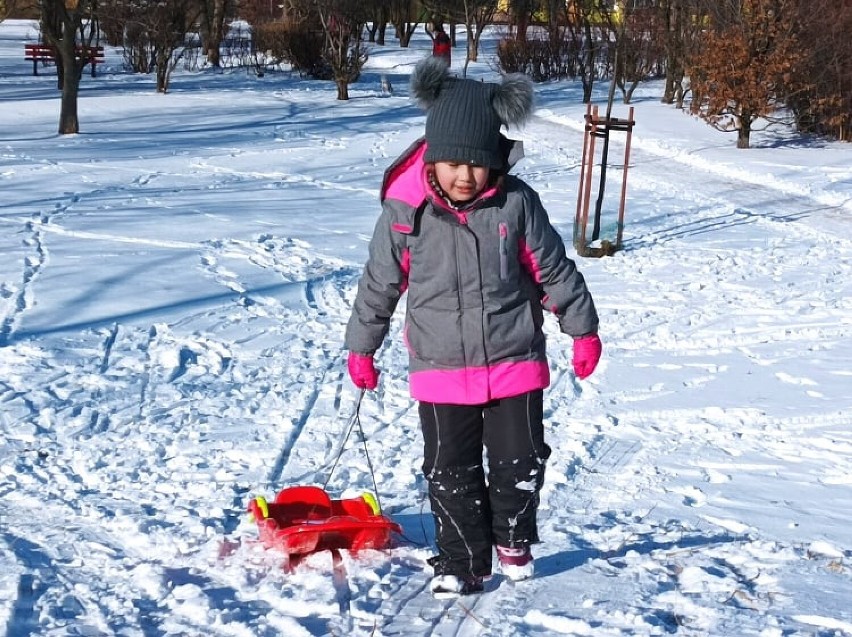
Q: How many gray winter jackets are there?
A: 1